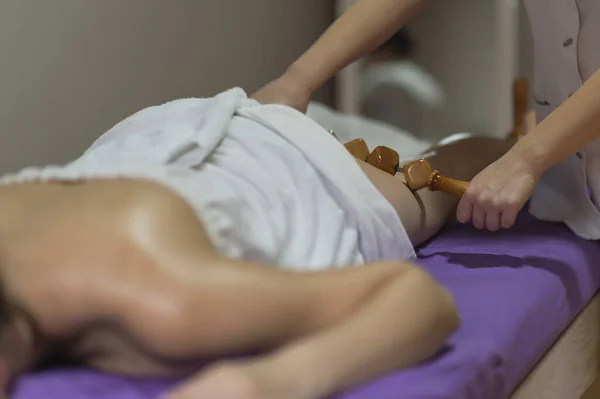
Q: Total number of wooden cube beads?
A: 3